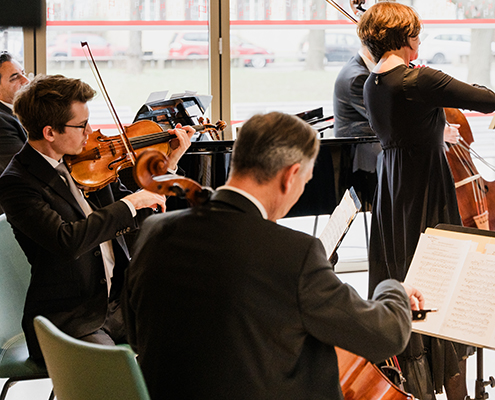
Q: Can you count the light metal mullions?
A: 2